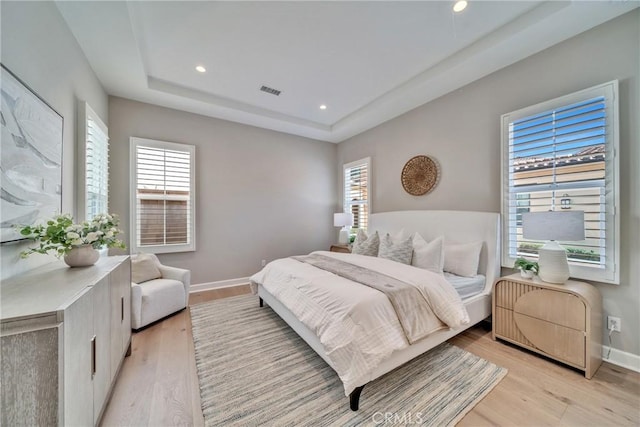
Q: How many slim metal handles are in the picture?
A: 2